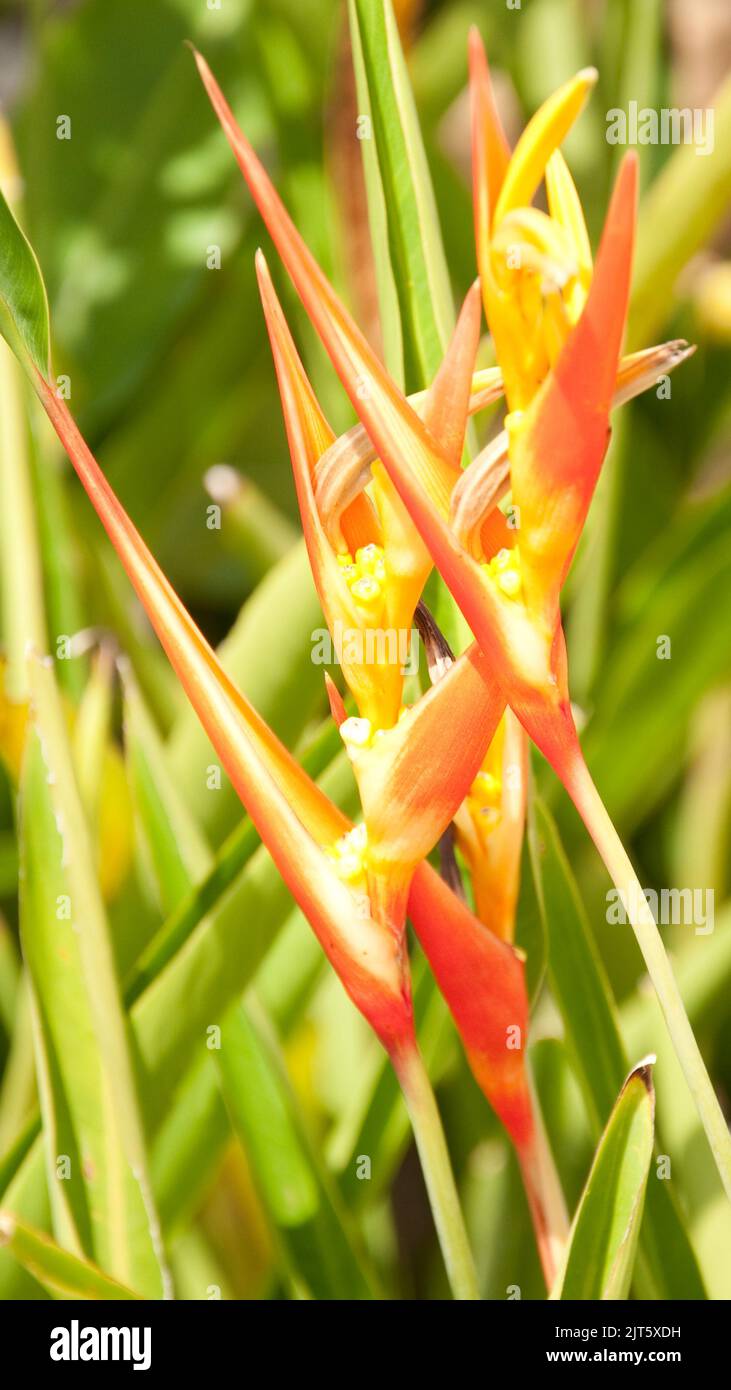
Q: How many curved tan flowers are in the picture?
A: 2